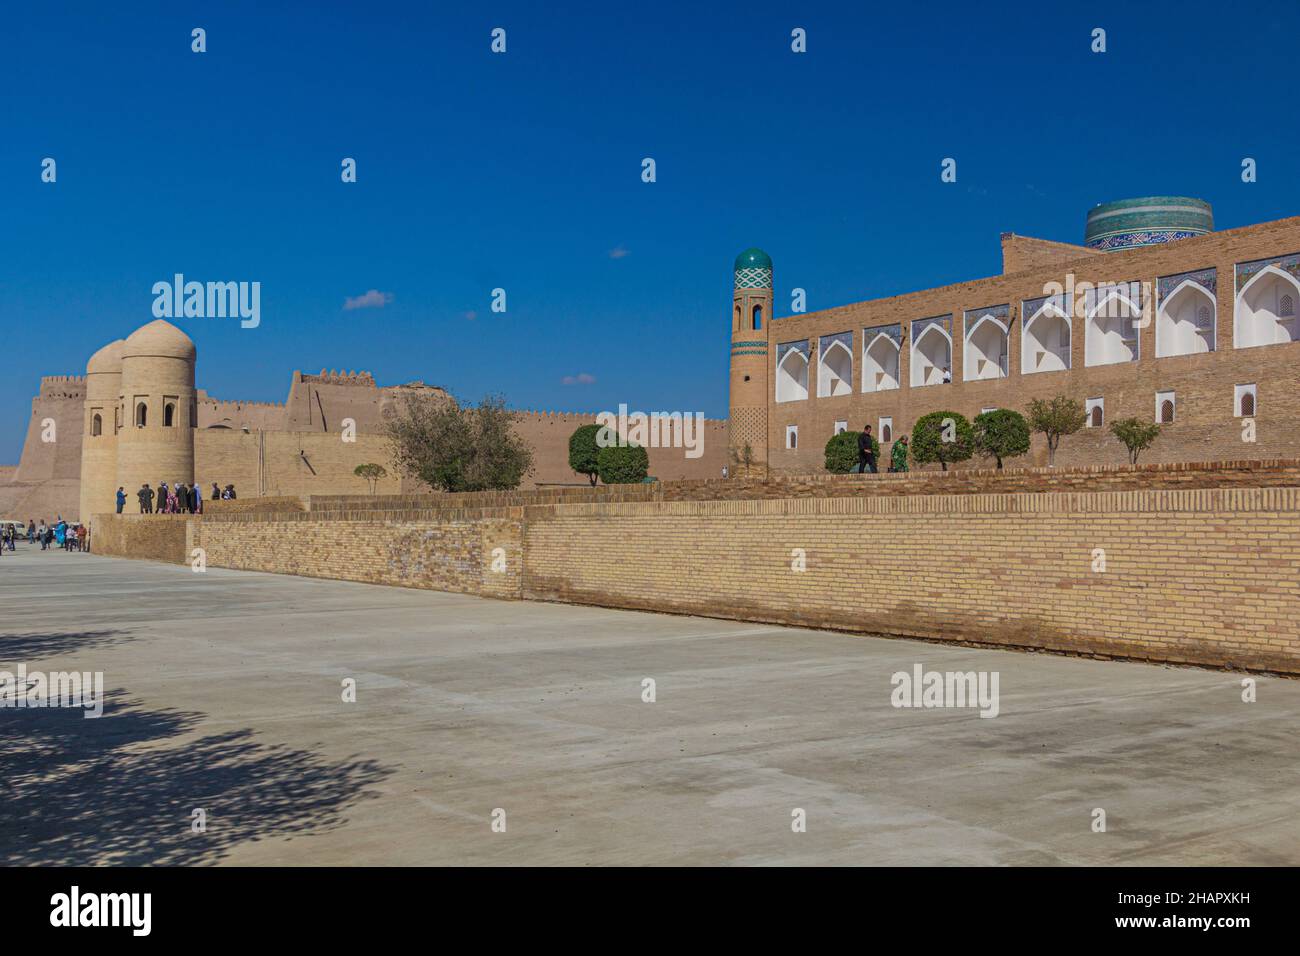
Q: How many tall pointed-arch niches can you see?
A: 9